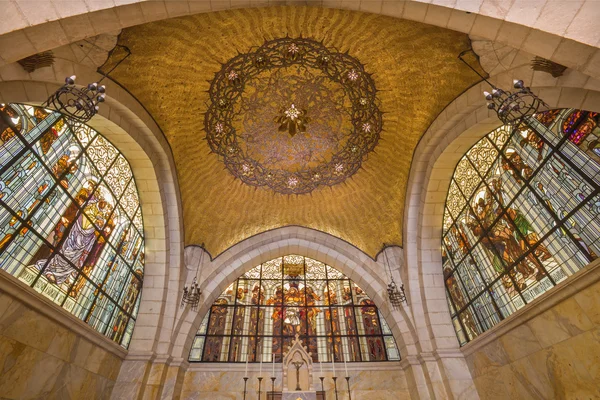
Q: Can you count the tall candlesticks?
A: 6